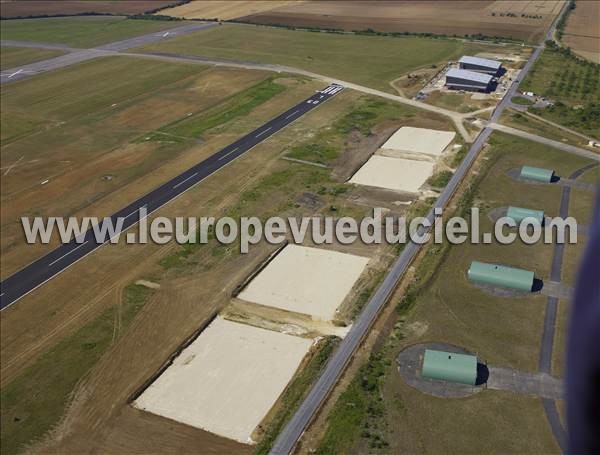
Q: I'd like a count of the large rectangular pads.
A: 4